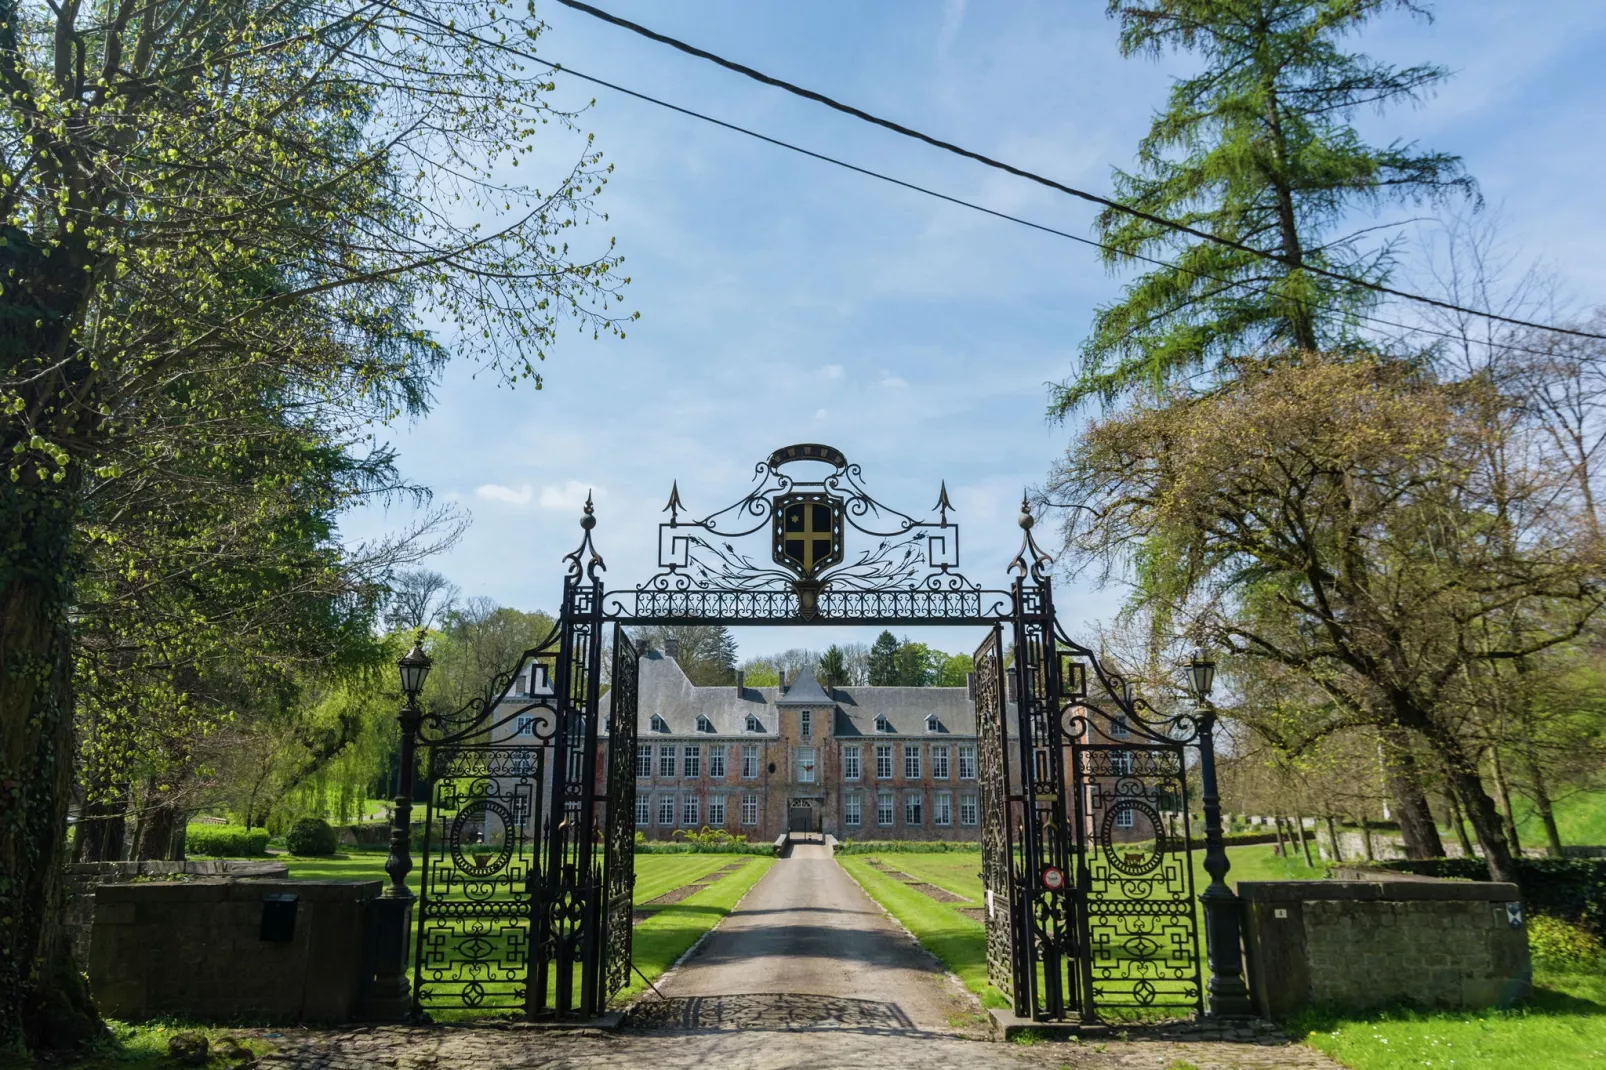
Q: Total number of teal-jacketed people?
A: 0